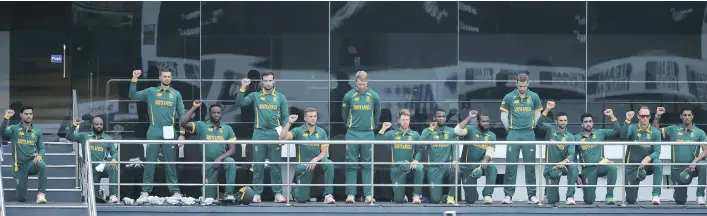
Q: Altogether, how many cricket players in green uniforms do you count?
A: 15